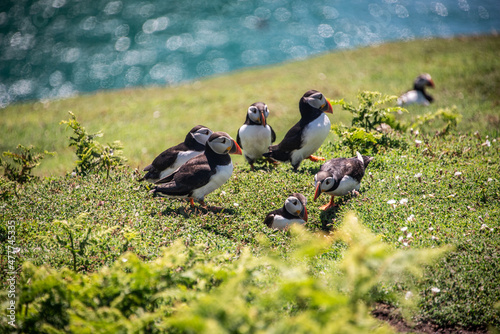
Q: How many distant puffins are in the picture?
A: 1